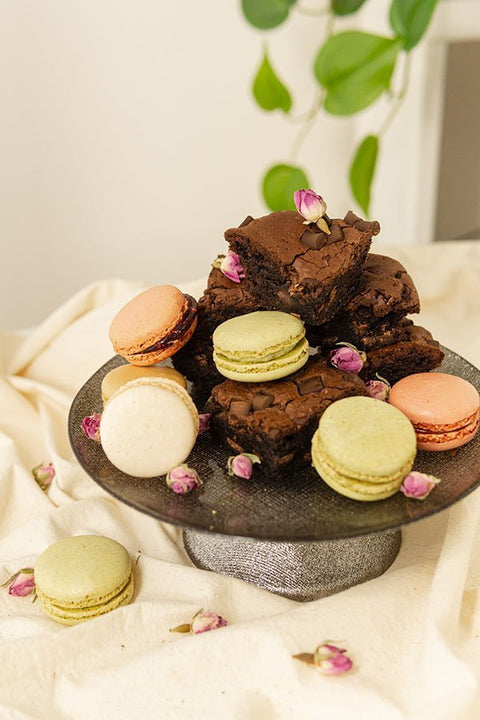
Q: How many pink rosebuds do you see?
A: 13